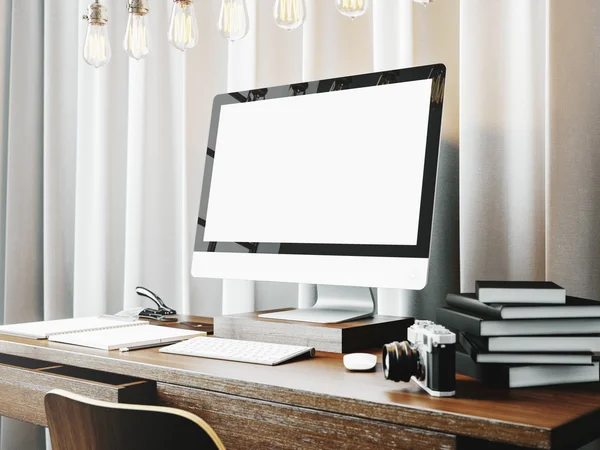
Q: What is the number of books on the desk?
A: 6